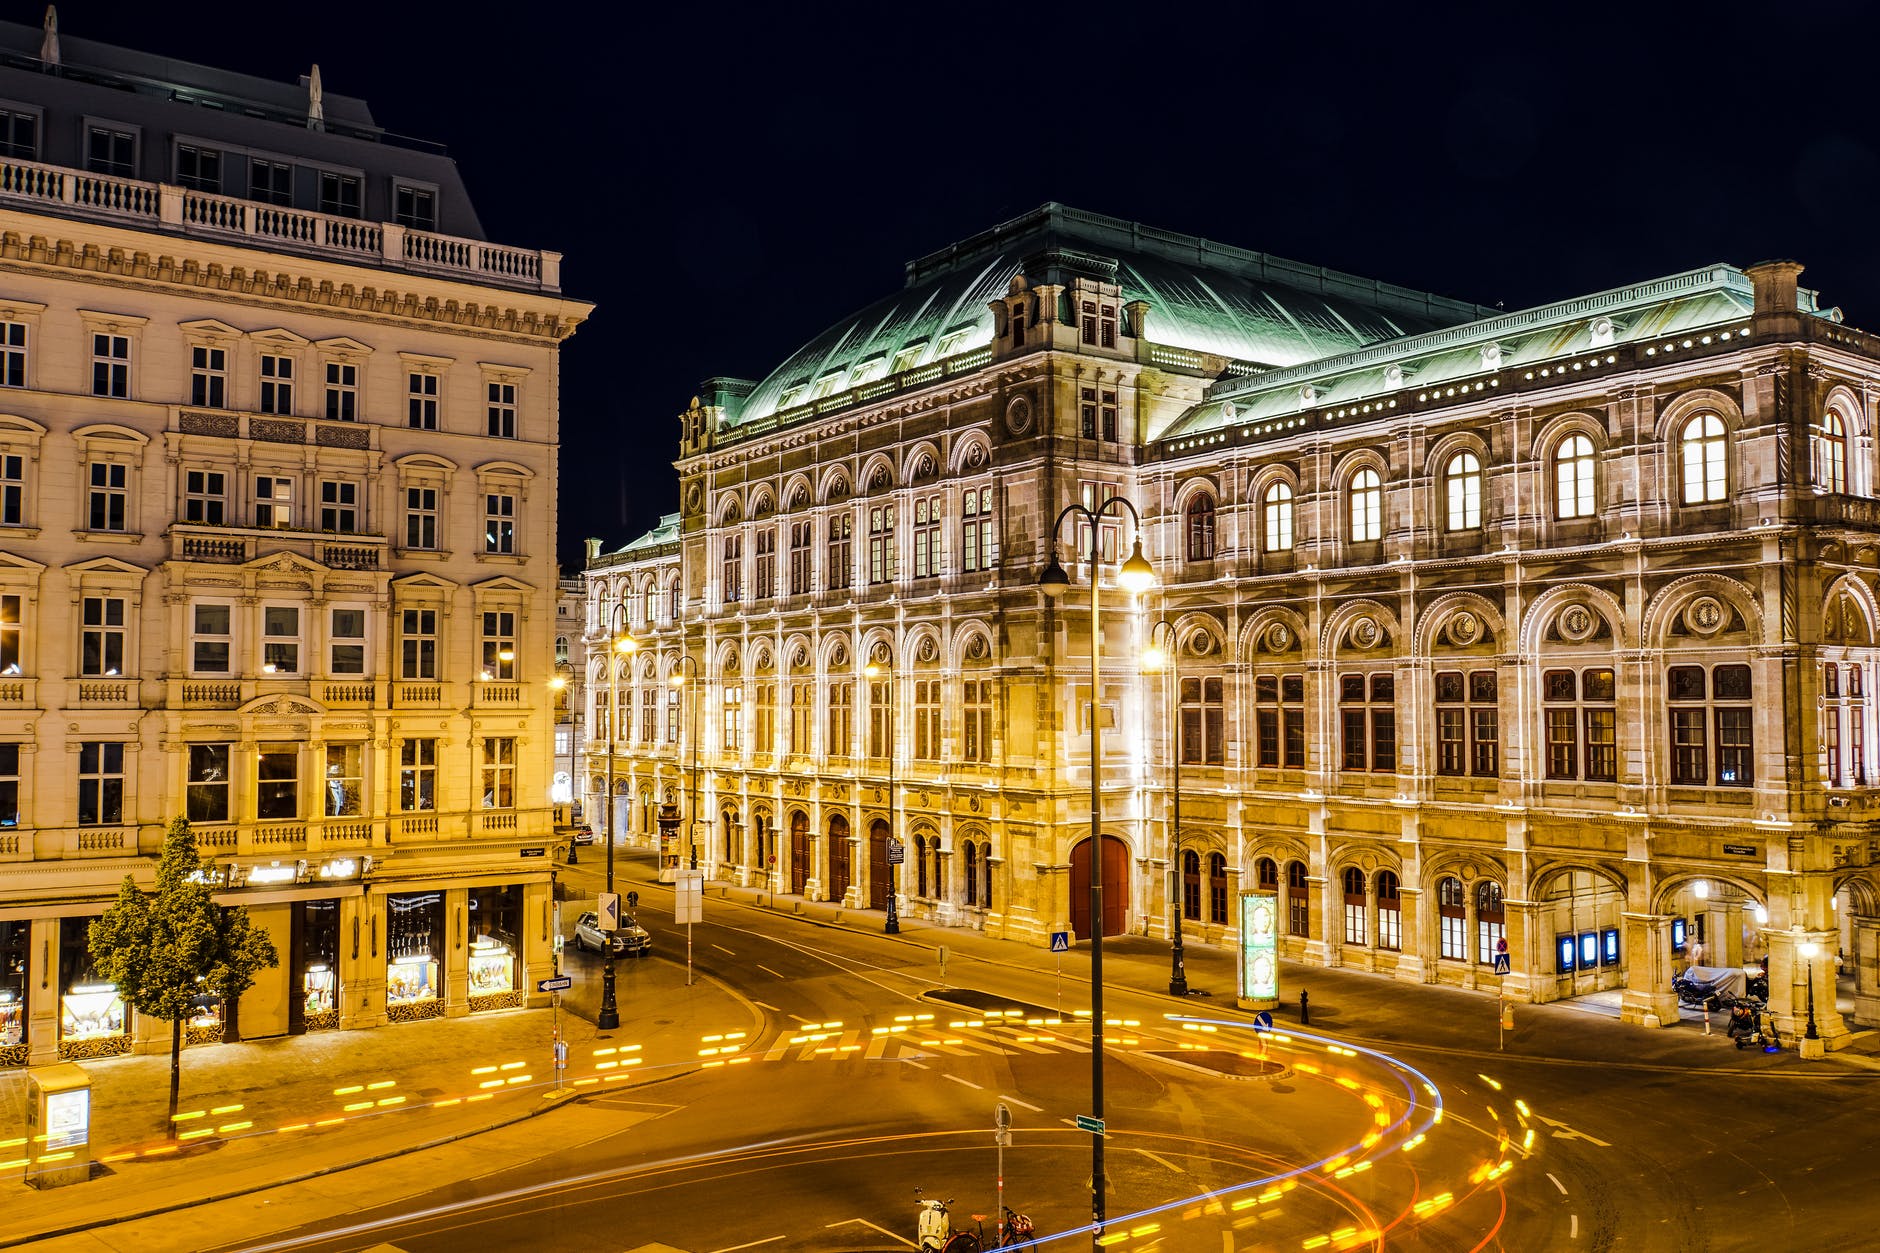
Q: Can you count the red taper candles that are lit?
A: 0